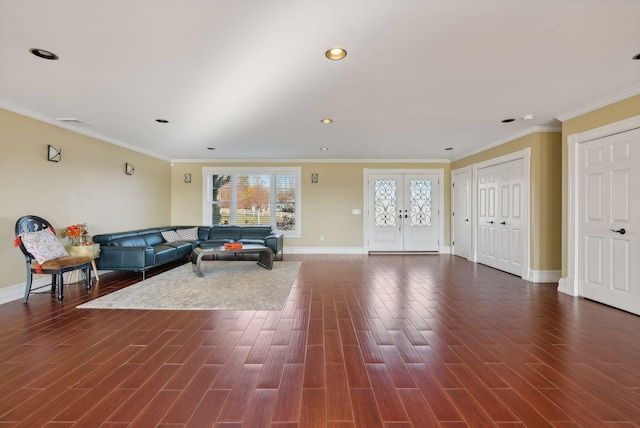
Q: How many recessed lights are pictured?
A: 9